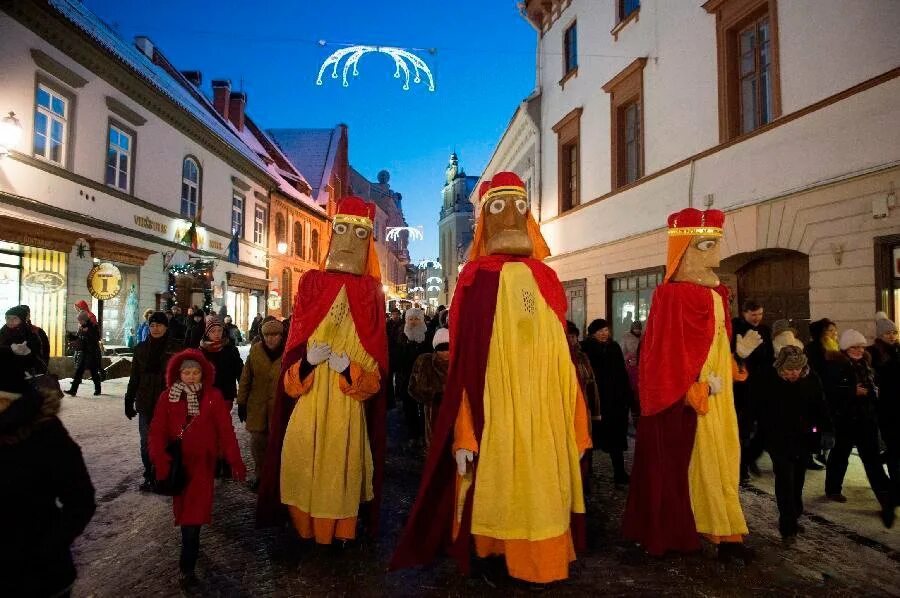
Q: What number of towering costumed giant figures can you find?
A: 3